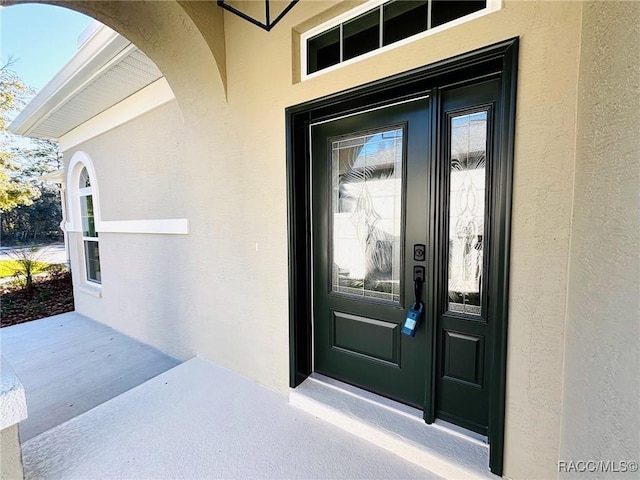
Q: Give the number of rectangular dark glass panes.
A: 4